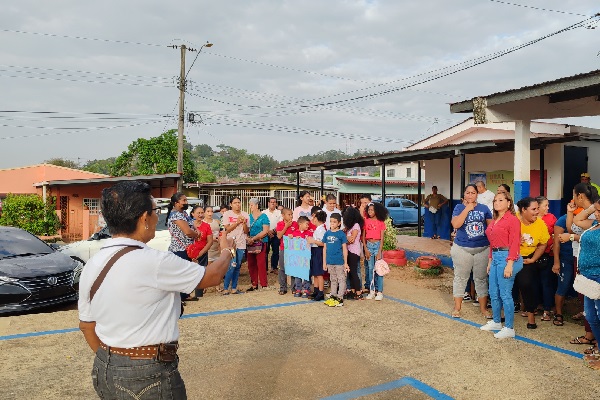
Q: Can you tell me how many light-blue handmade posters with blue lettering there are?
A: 1